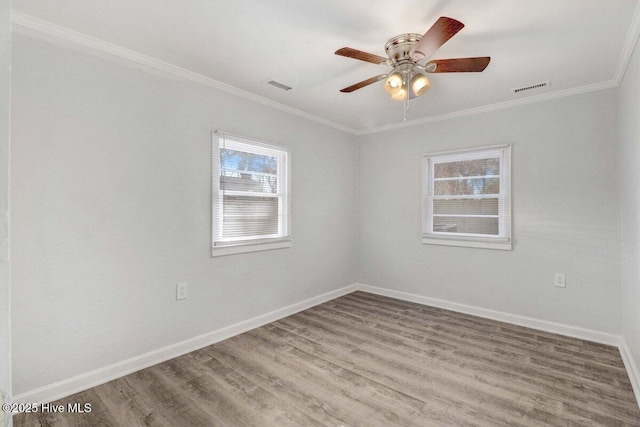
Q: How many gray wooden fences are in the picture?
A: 1